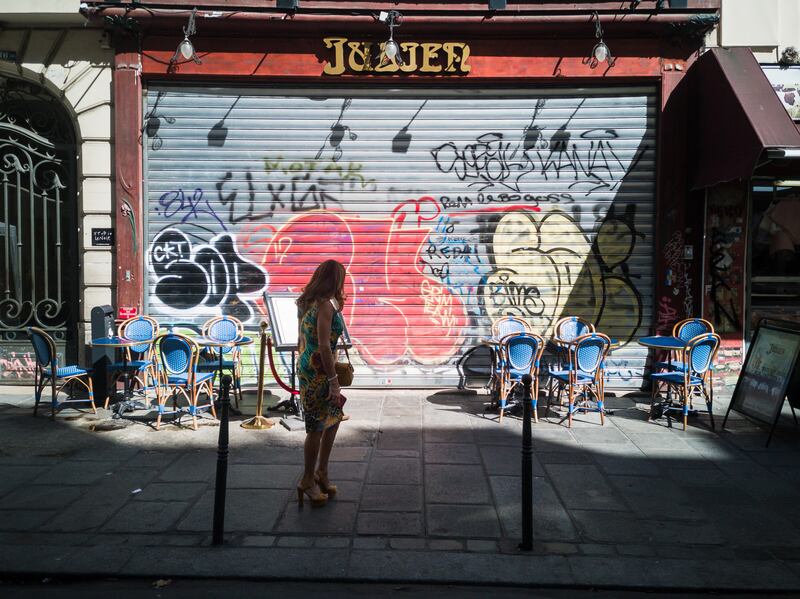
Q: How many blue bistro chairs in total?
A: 10